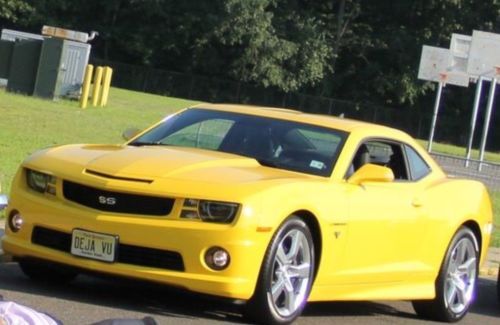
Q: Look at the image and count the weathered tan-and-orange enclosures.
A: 1